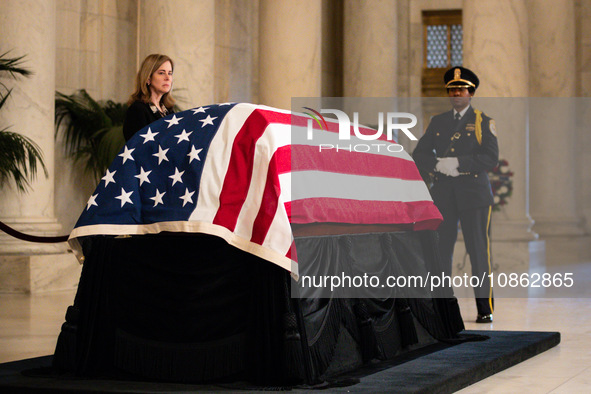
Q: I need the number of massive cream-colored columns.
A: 6